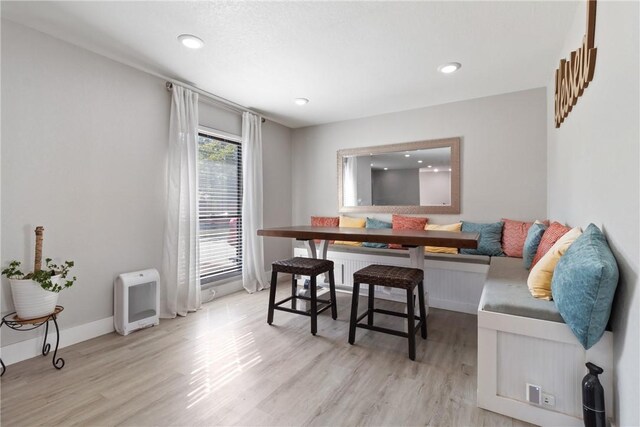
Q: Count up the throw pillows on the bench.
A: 11